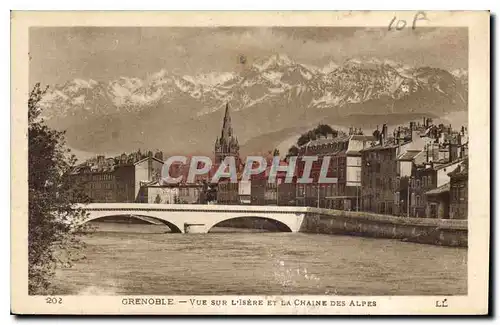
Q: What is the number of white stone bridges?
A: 1